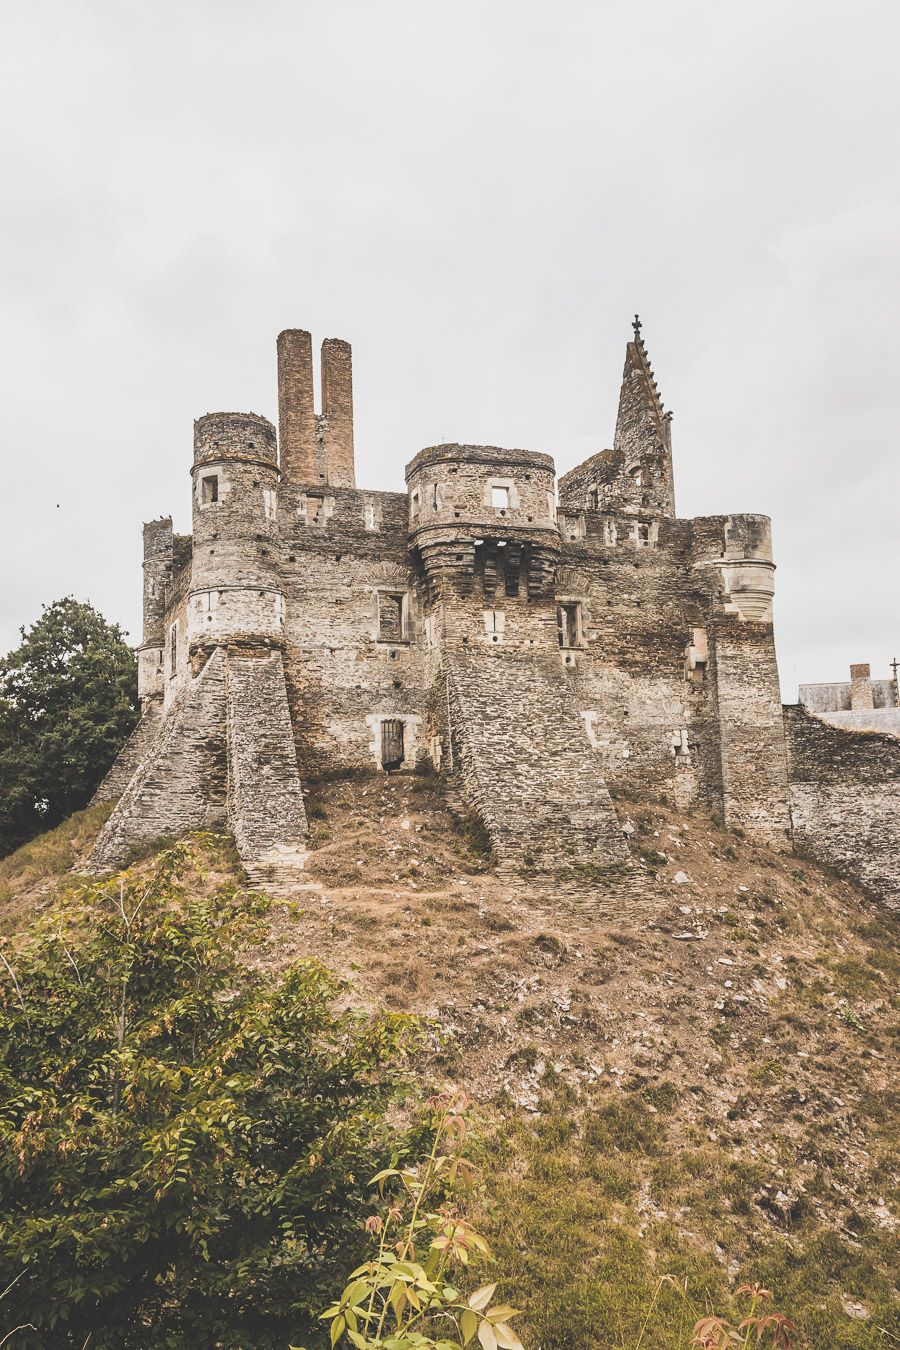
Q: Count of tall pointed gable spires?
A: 1